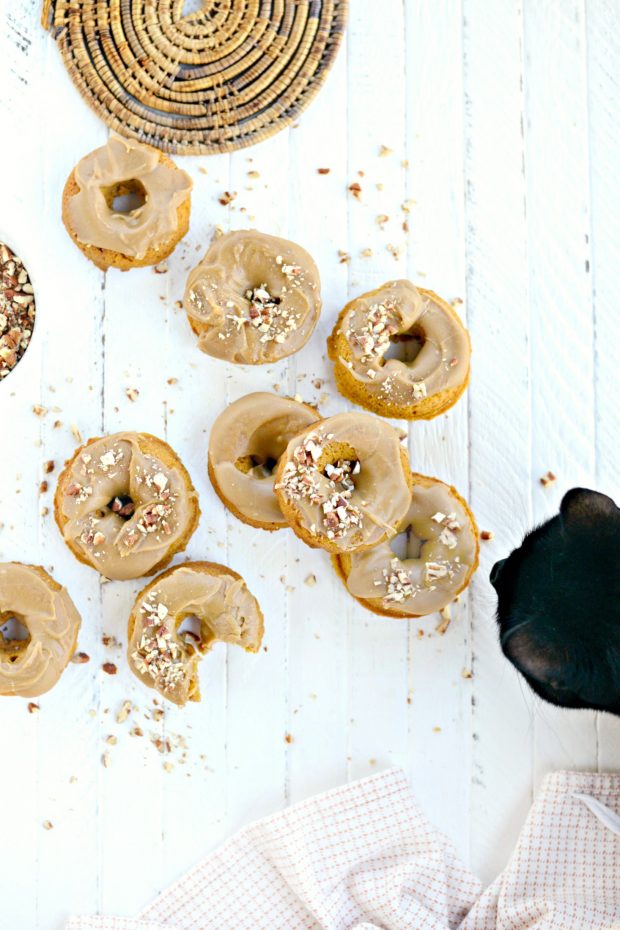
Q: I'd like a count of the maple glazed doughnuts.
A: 9